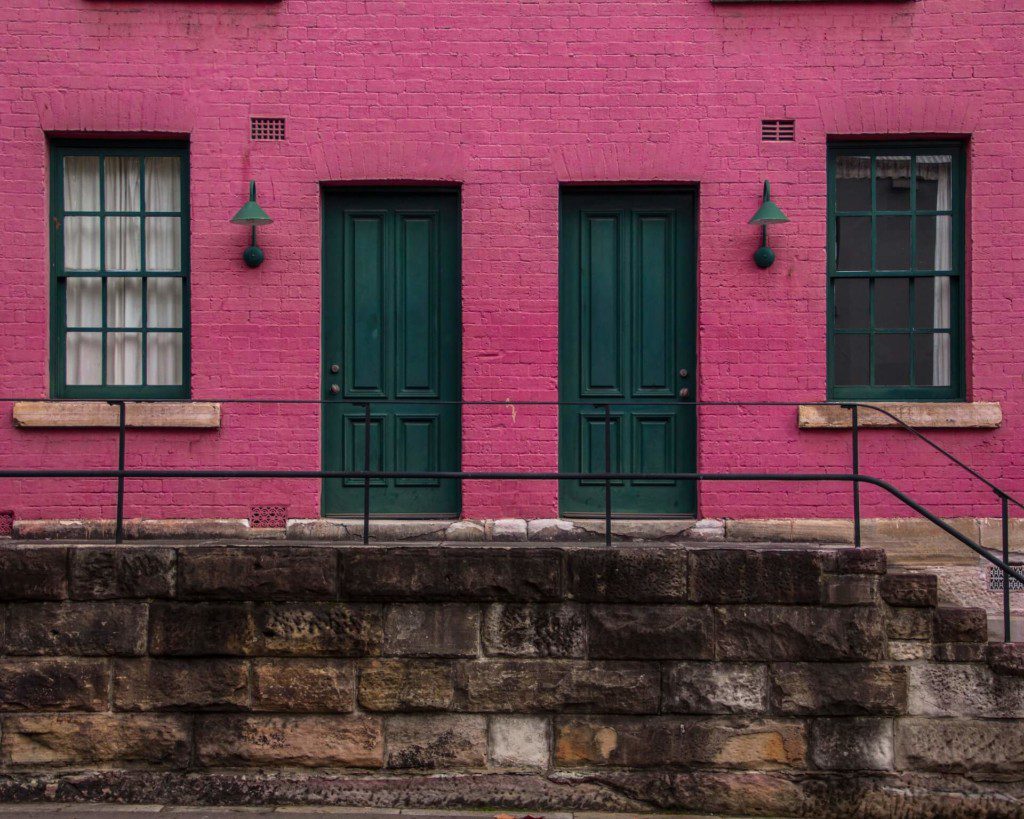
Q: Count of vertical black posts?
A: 5